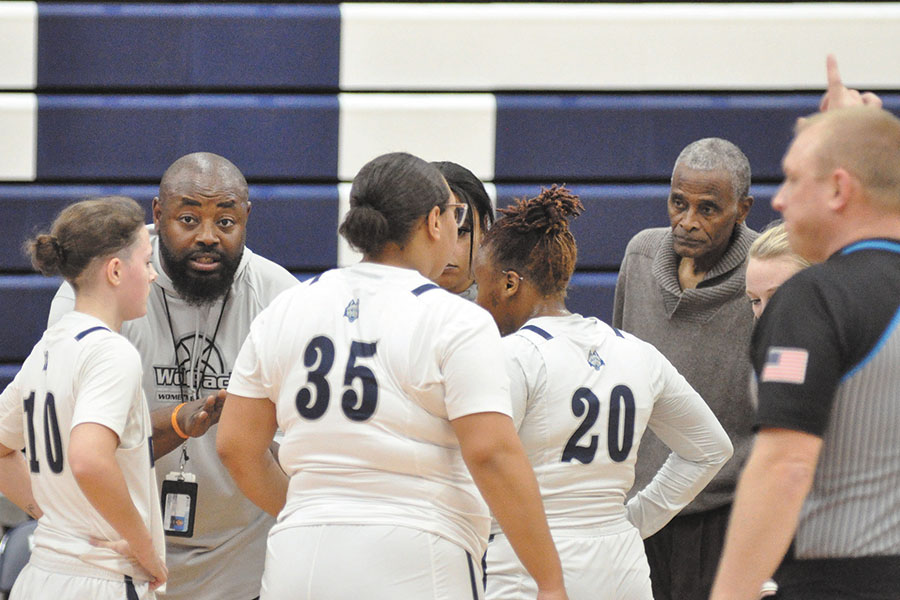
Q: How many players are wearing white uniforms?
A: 3